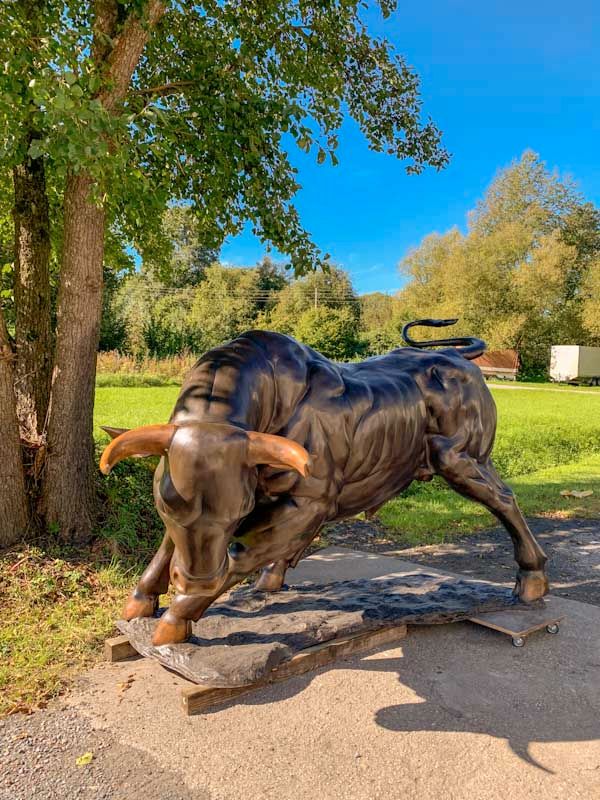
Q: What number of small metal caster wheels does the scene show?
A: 2